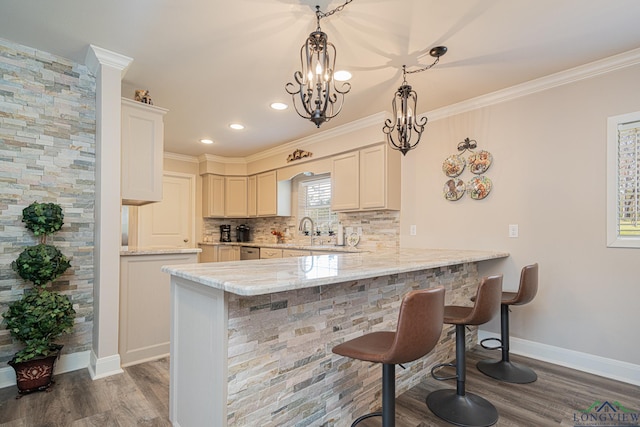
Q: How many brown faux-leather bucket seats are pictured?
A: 3